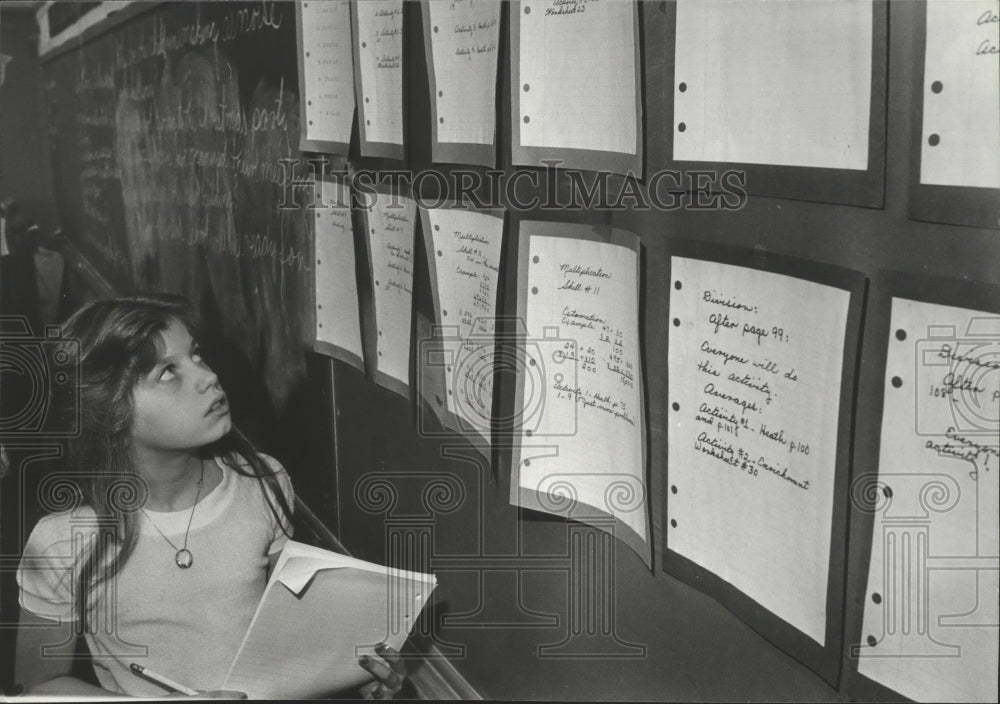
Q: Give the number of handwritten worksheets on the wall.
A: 12